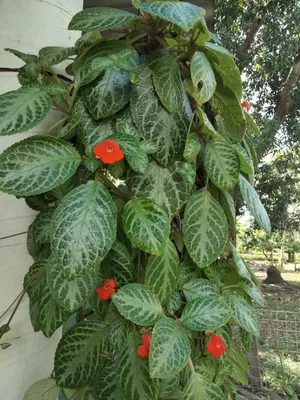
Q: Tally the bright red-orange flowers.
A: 5